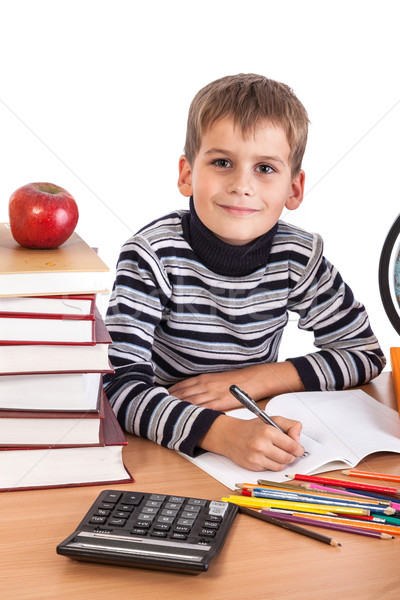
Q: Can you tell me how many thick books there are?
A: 7